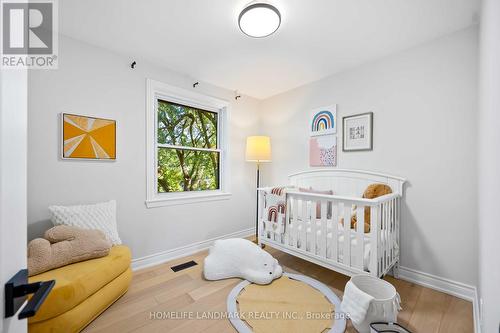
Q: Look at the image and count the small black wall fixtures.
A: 3